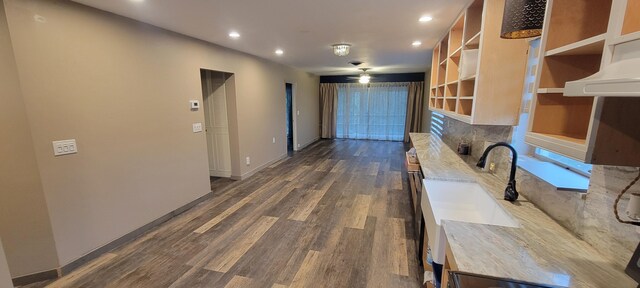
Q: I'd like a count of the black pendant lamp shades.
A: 1